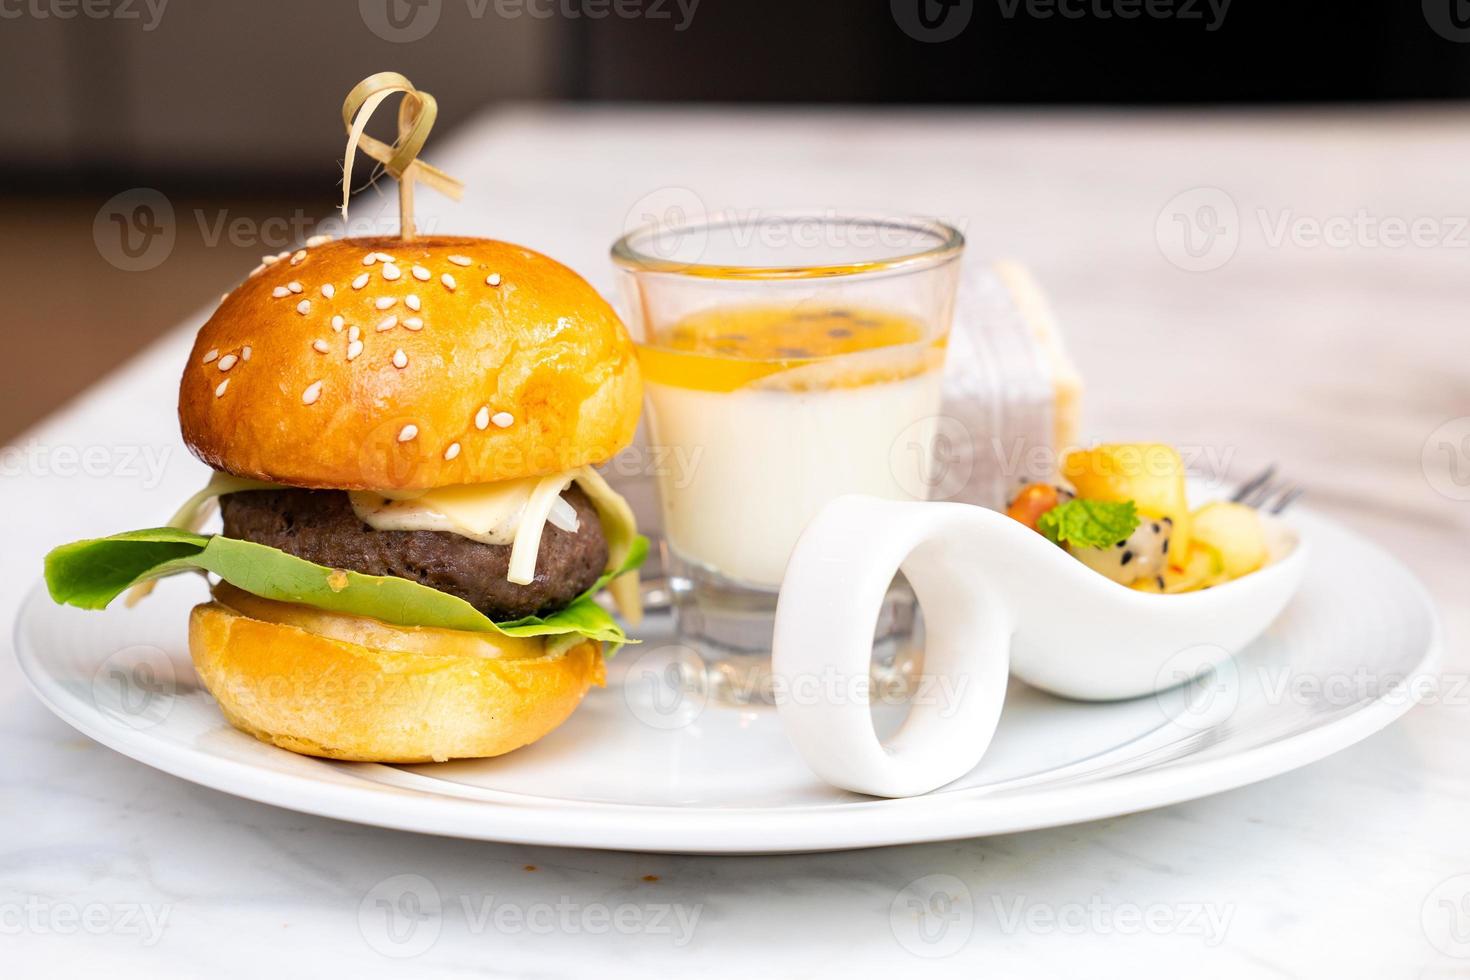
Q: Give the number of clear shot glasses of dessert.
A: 1